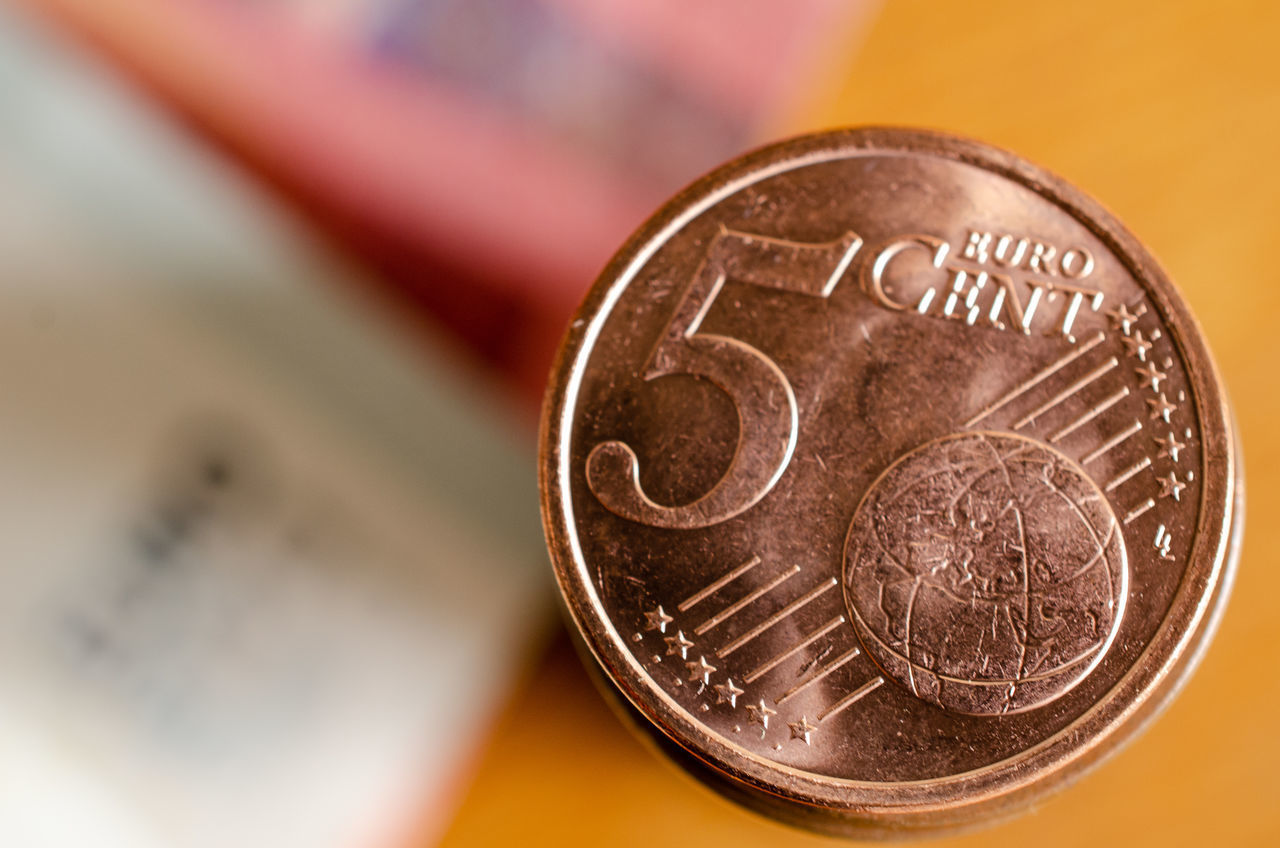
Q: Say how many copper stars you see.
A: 12